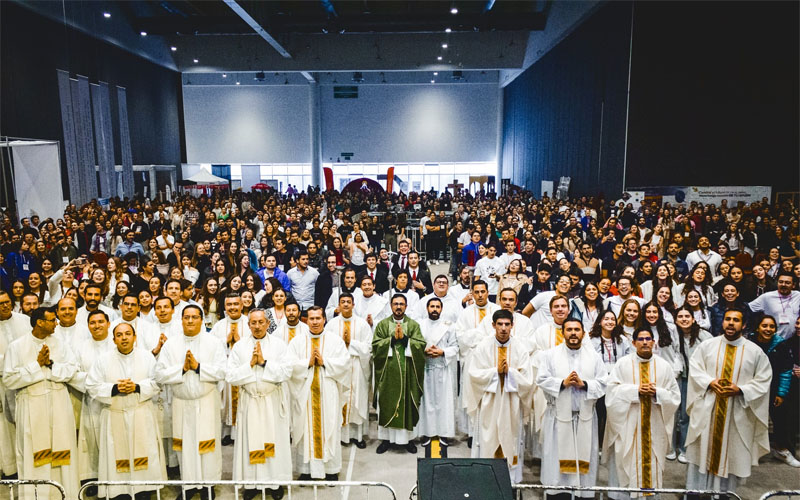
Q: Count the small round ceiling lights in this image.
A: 12